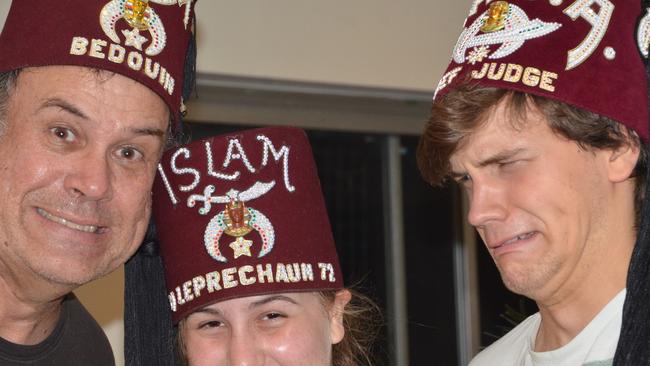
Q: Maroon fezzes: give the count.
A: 3